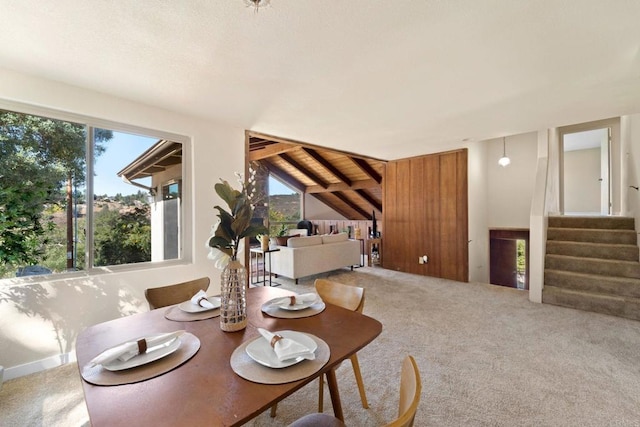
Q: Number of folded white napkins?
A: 4